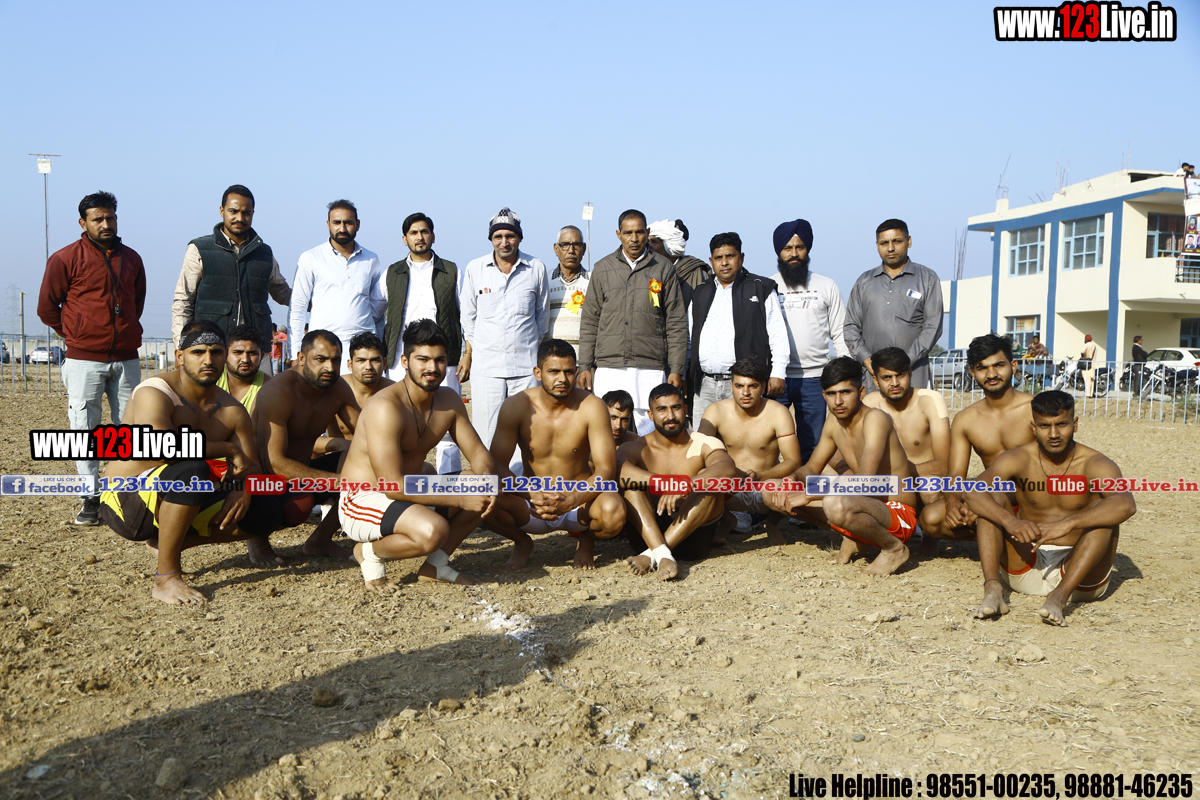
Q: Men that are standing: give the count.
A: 11